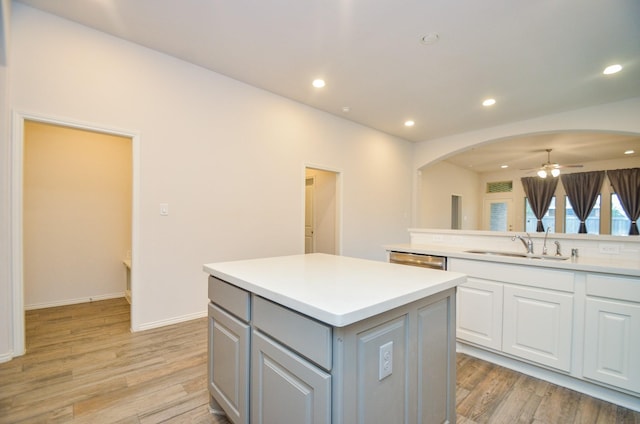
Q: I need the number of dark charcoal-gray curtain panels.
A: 3